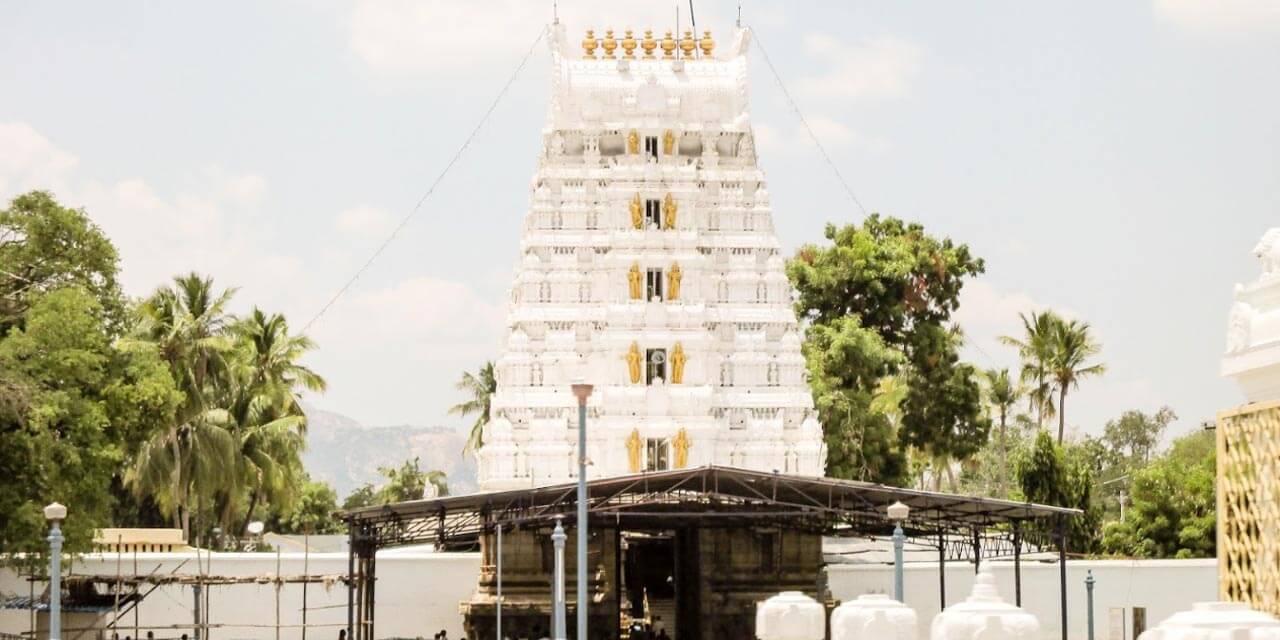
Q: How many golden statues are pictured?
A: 10